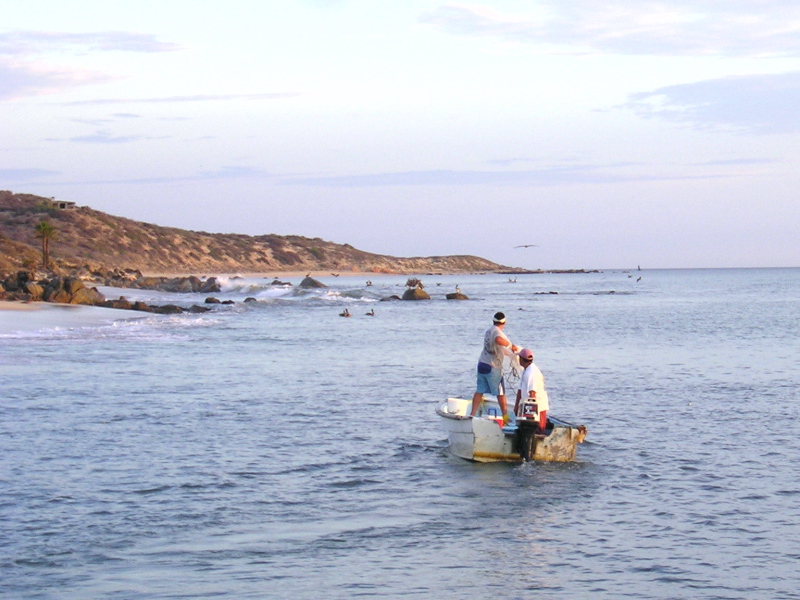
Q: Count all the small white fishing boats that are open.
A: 1